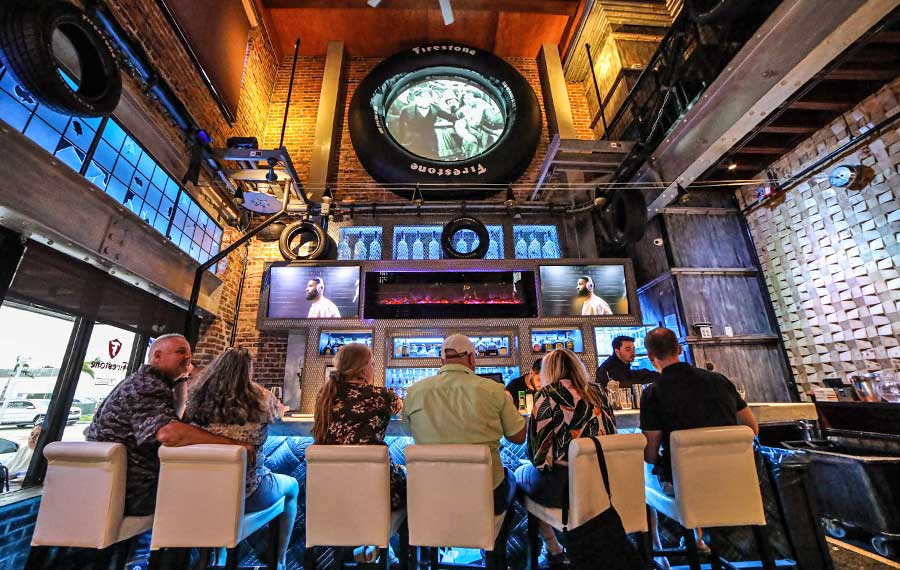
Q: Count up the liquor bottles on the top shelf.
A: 12